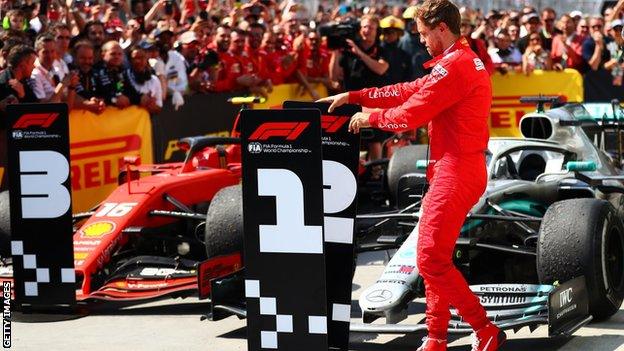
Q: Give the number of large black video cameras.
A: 1